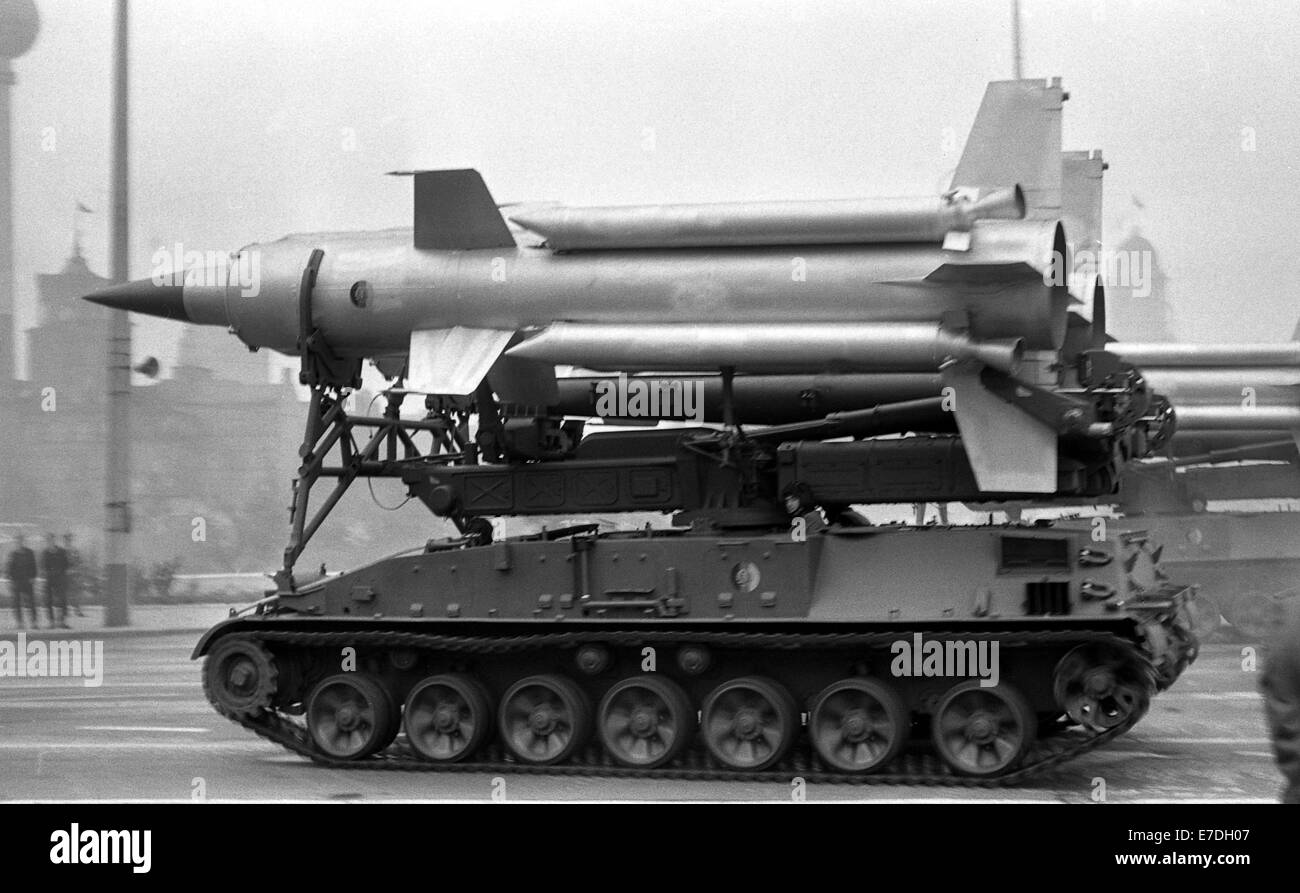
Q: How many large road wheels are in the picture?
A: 7